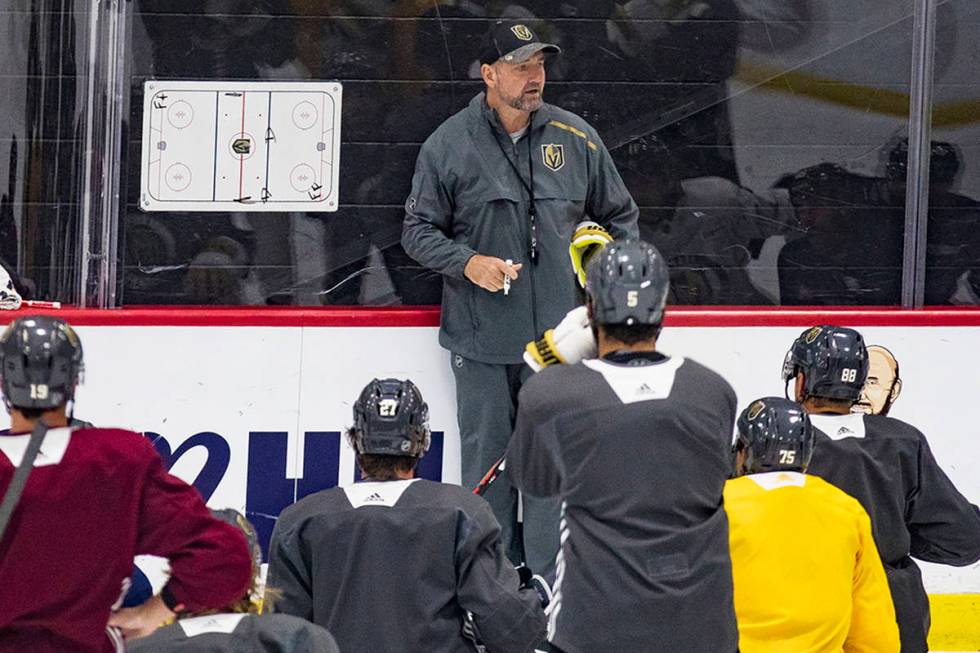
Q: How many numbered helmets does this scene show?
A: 5